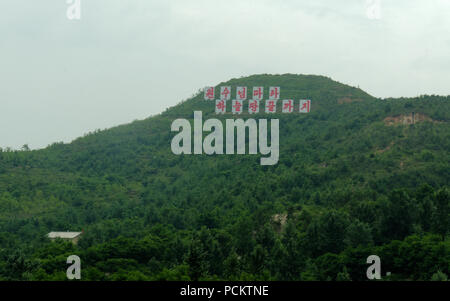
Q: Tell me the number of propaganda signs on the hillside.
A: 11